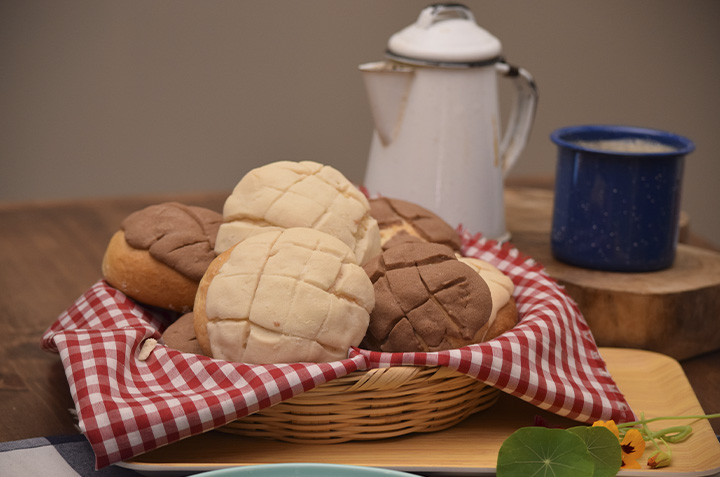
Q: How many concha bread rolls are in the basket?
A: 7